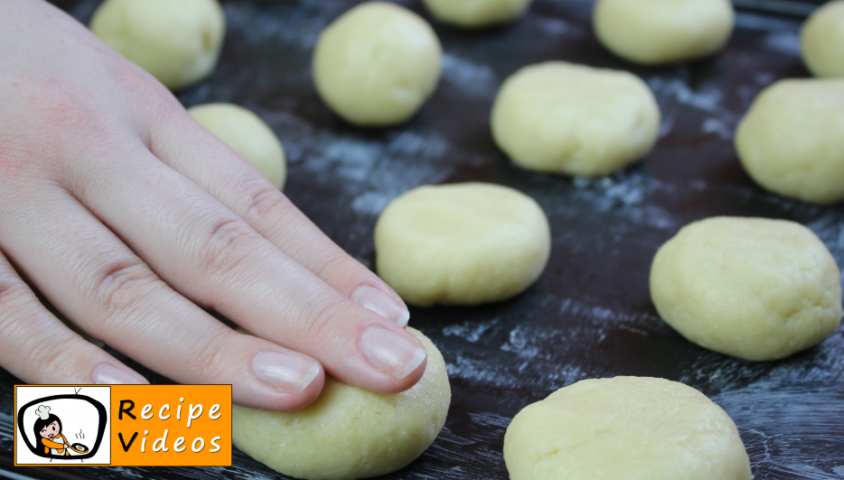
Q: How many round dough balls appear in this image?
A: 12